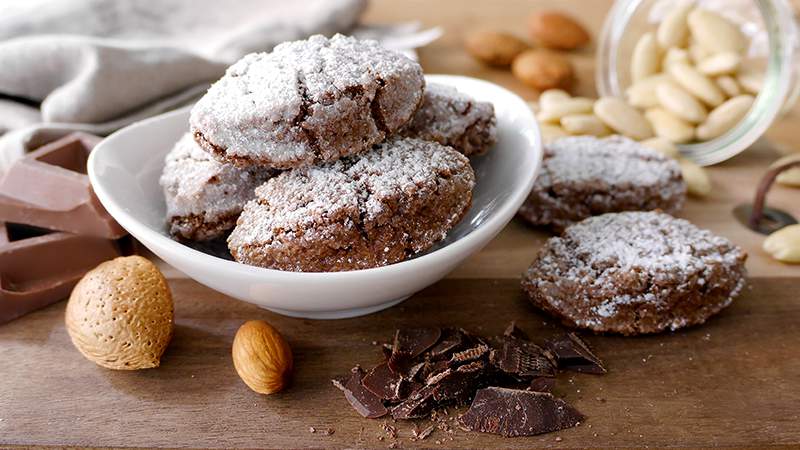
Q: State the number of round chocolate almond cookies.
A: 6